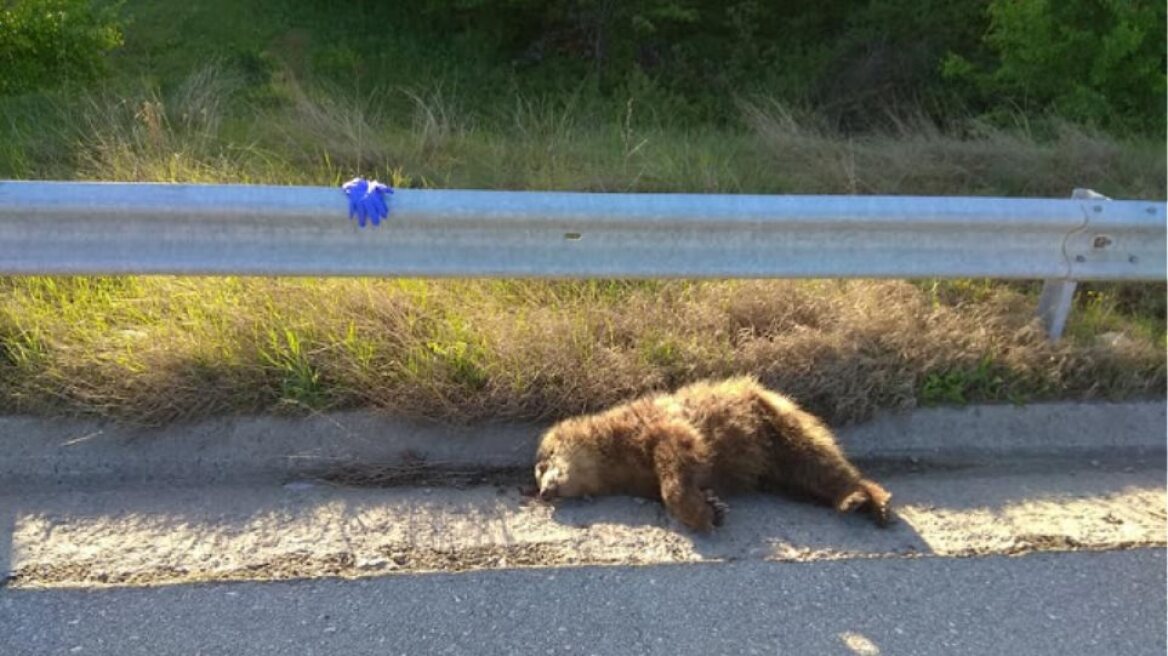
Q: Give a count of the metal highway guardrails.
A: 1